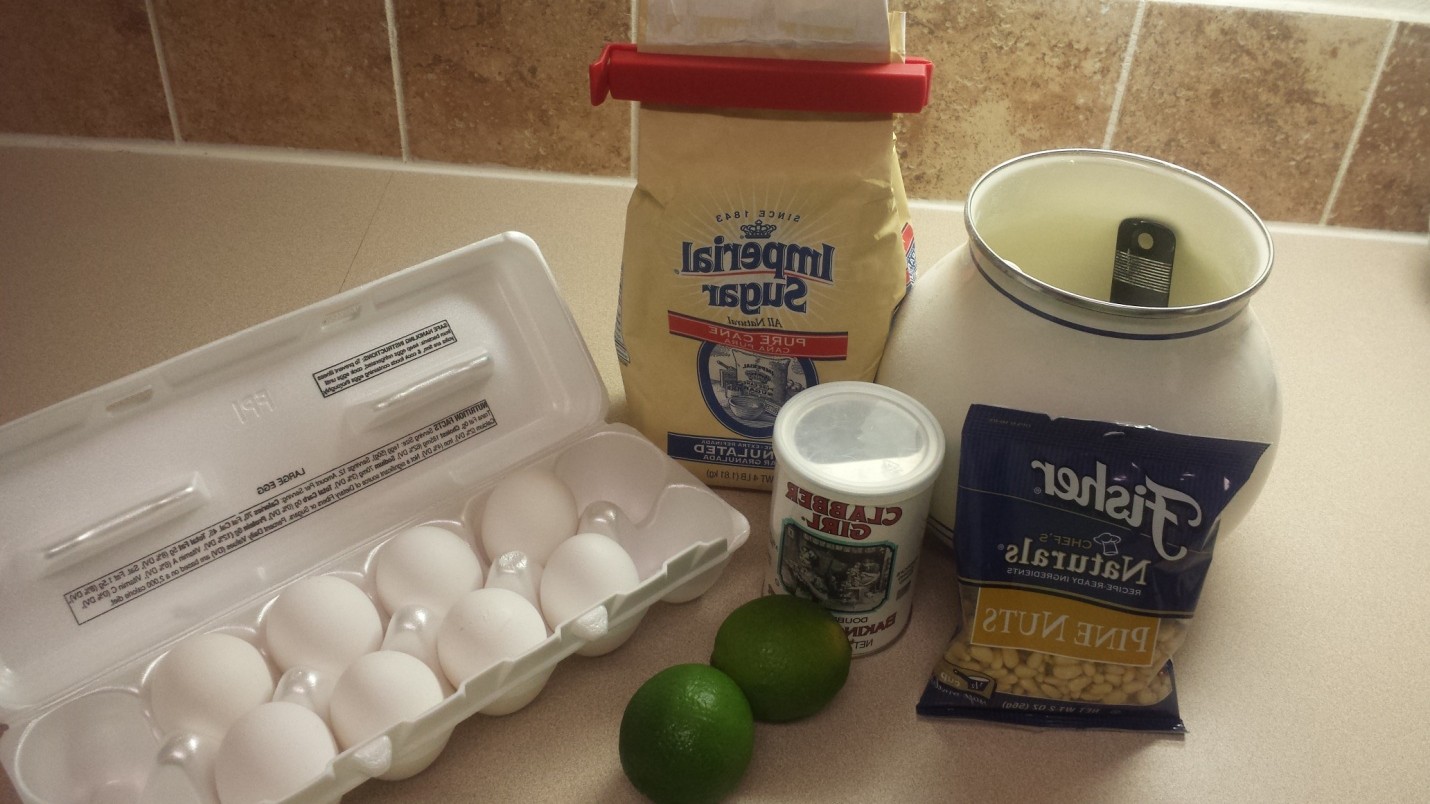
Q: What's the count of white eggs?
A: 8